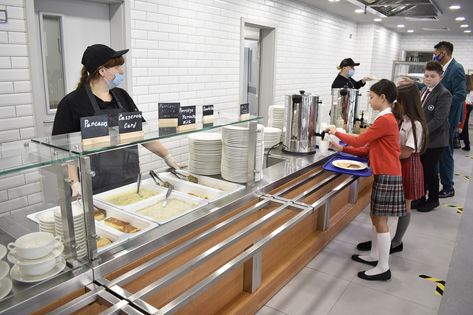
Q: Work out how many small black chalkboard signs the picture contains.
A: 6